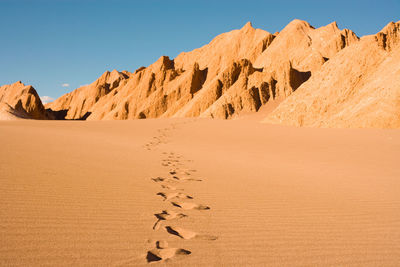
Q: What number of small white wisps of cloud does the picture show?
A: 2